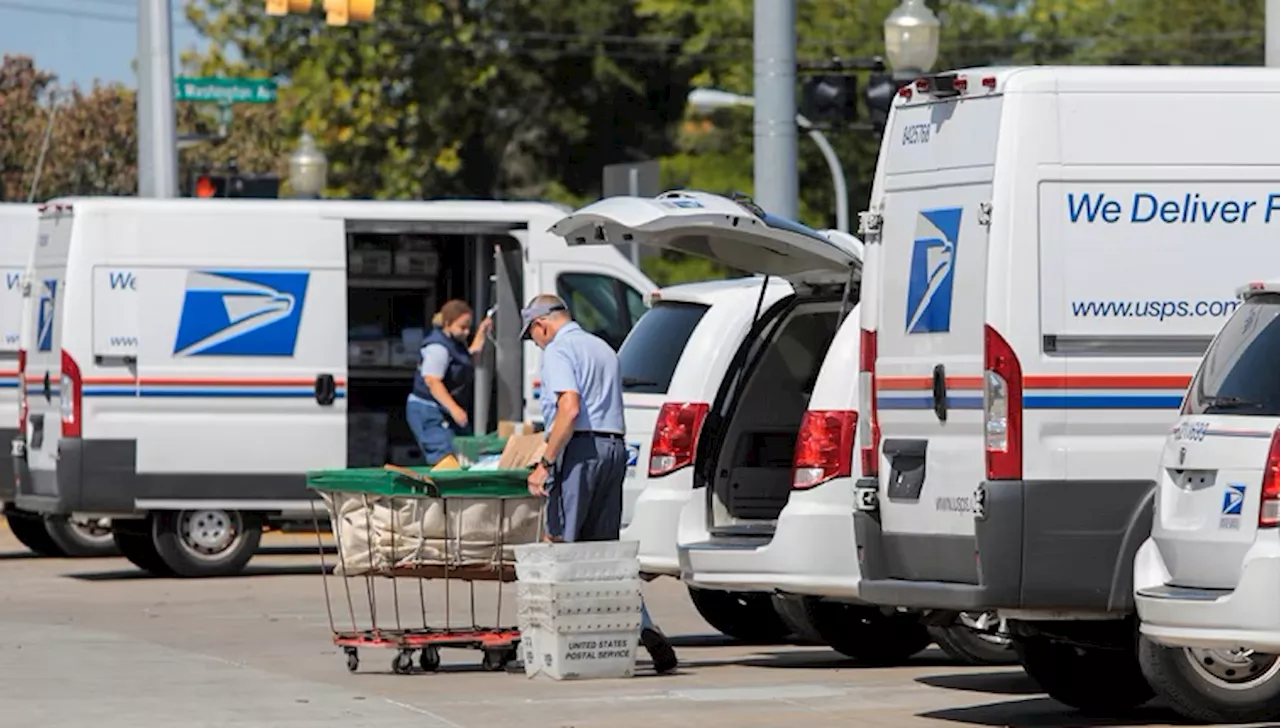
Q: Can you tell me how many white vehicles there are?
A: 6